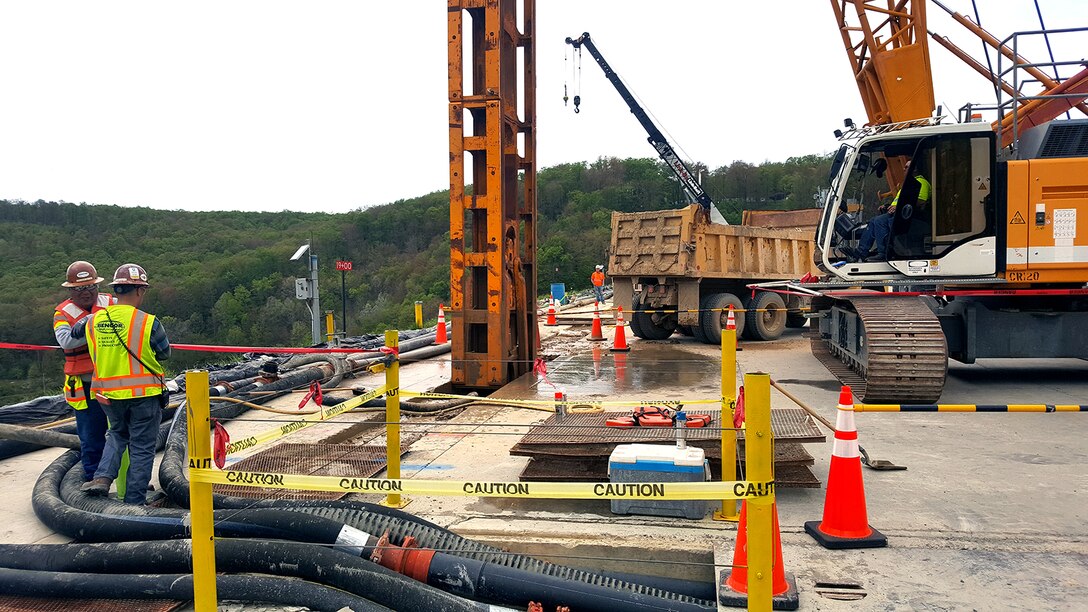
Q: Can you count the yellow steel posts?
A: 6